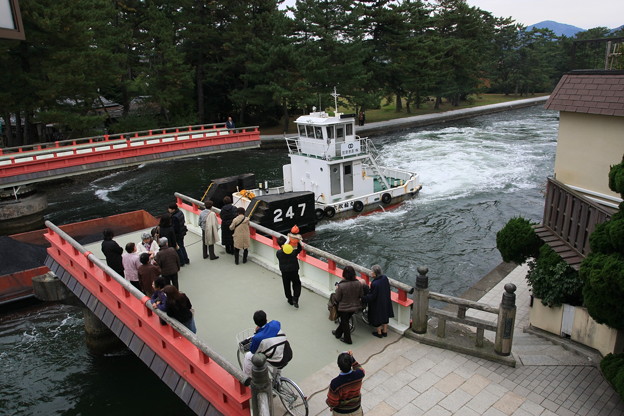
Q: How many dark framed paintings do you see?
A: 0